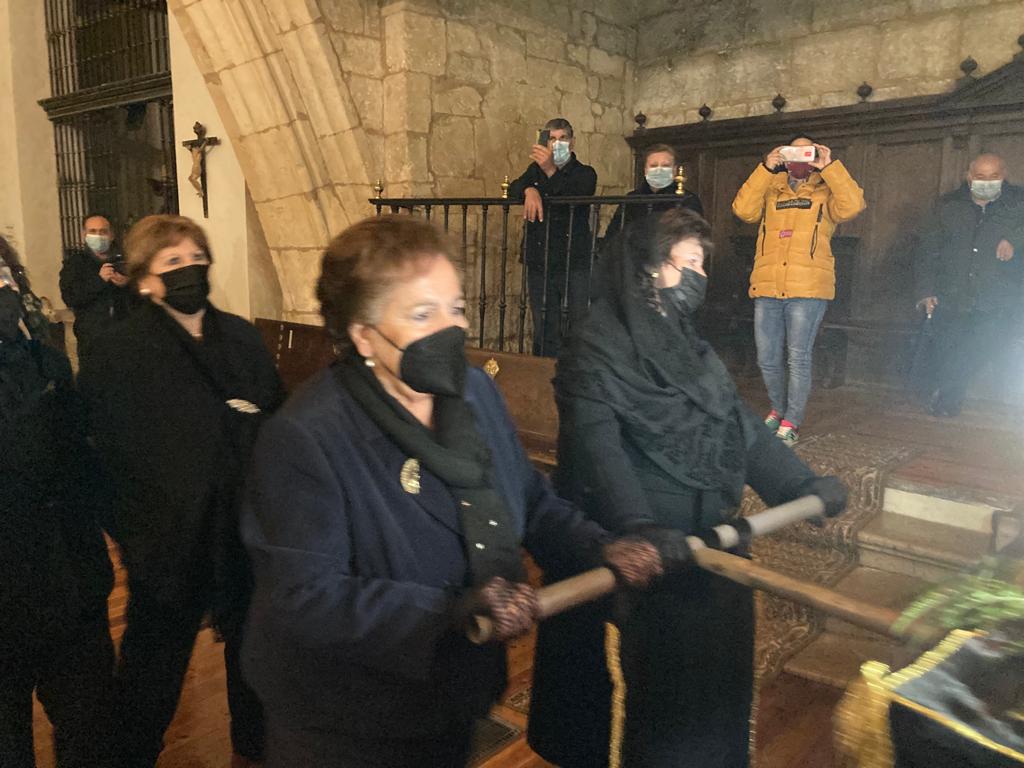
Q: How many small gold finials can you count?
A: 3